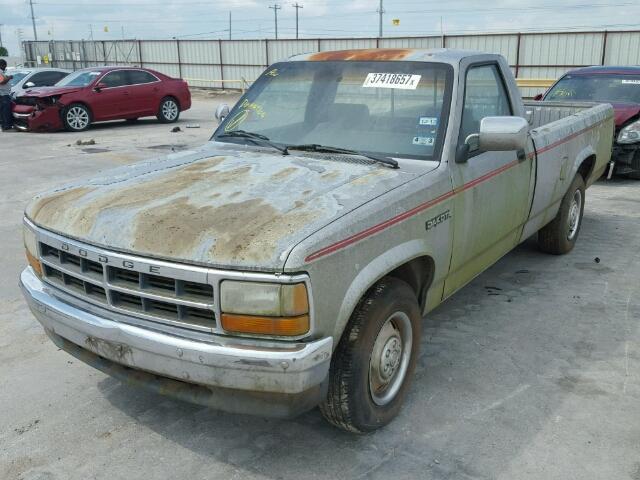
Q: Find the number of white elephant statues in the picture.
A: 0